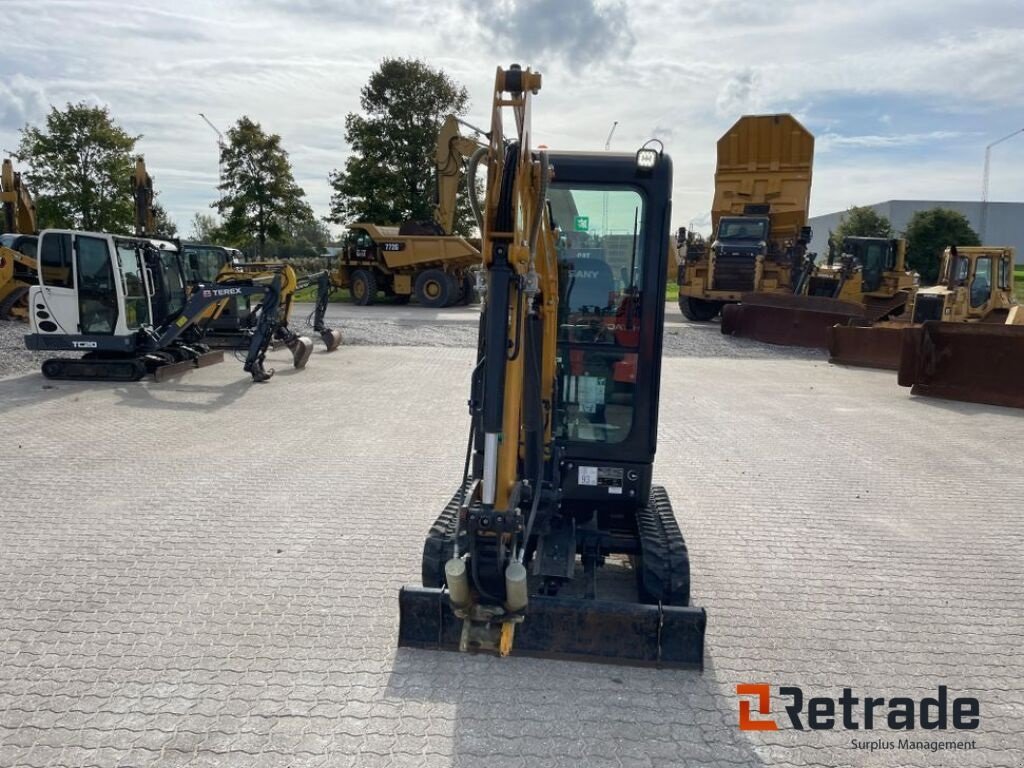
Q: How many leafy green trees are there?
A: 5